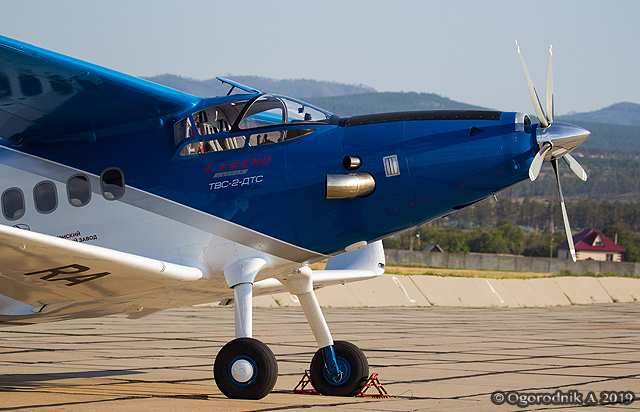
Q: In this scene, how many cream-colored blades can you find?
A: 5